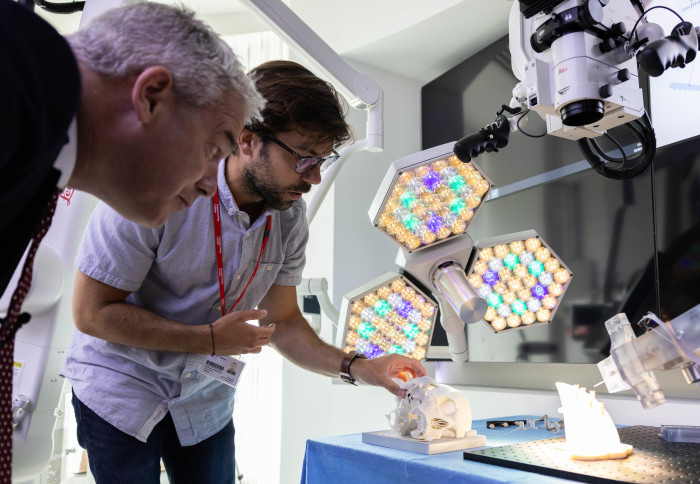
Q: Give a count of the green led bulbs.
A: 12